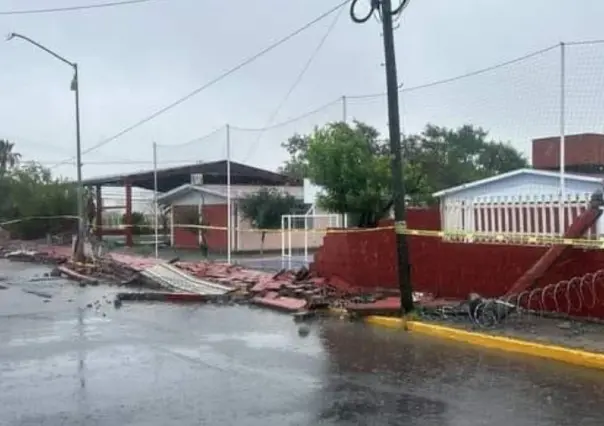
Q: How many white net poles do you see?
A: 4